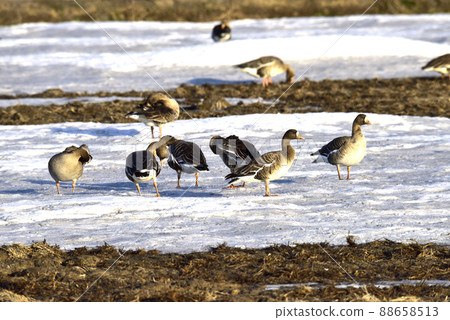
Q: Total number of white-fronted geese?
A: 10